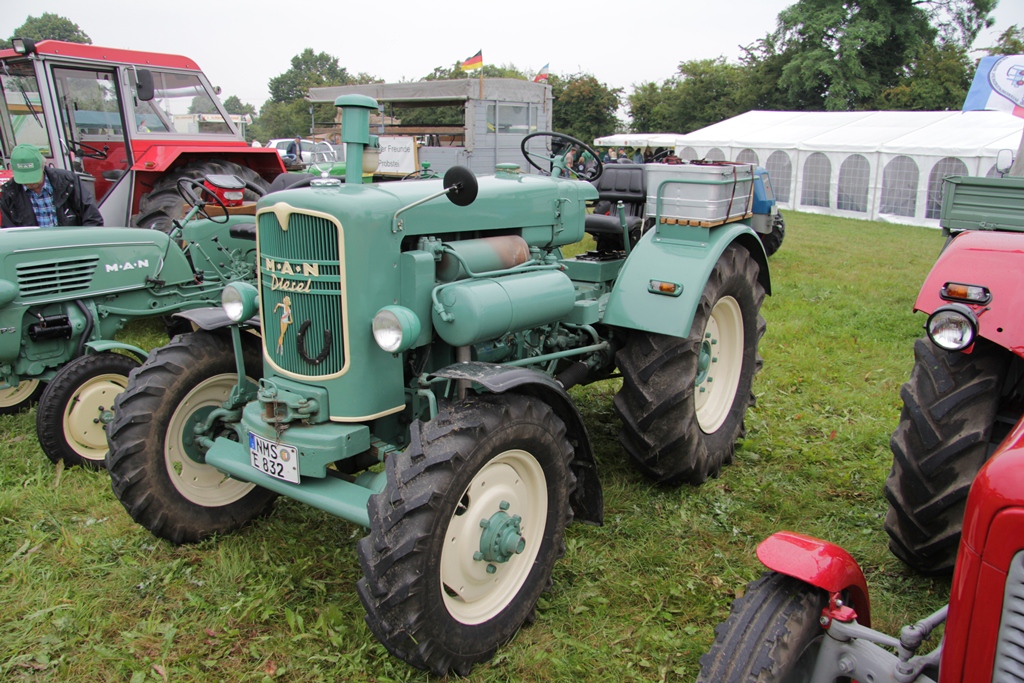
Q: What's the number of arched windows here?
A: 9